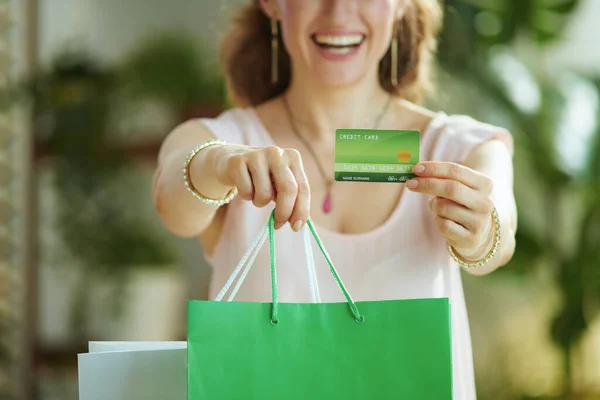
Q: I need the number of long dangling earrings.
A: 2